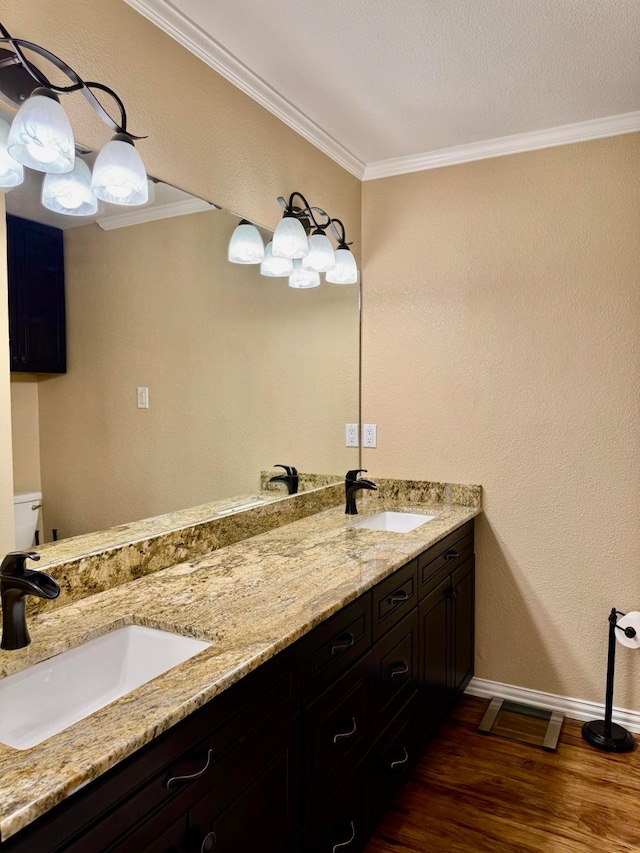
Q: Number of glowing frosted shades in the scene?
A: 10